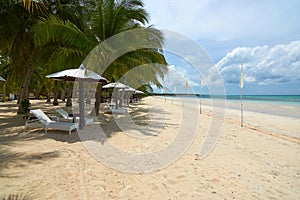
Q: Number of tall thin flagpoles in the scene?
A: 5